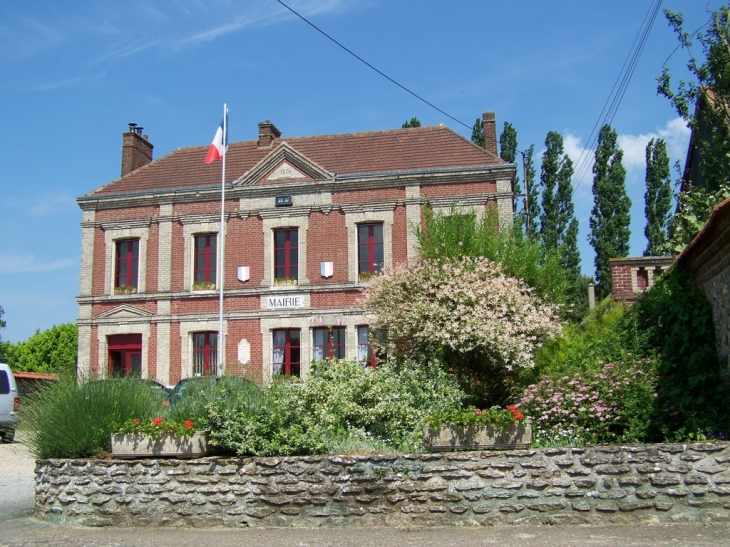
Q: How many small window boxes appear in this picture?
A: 4